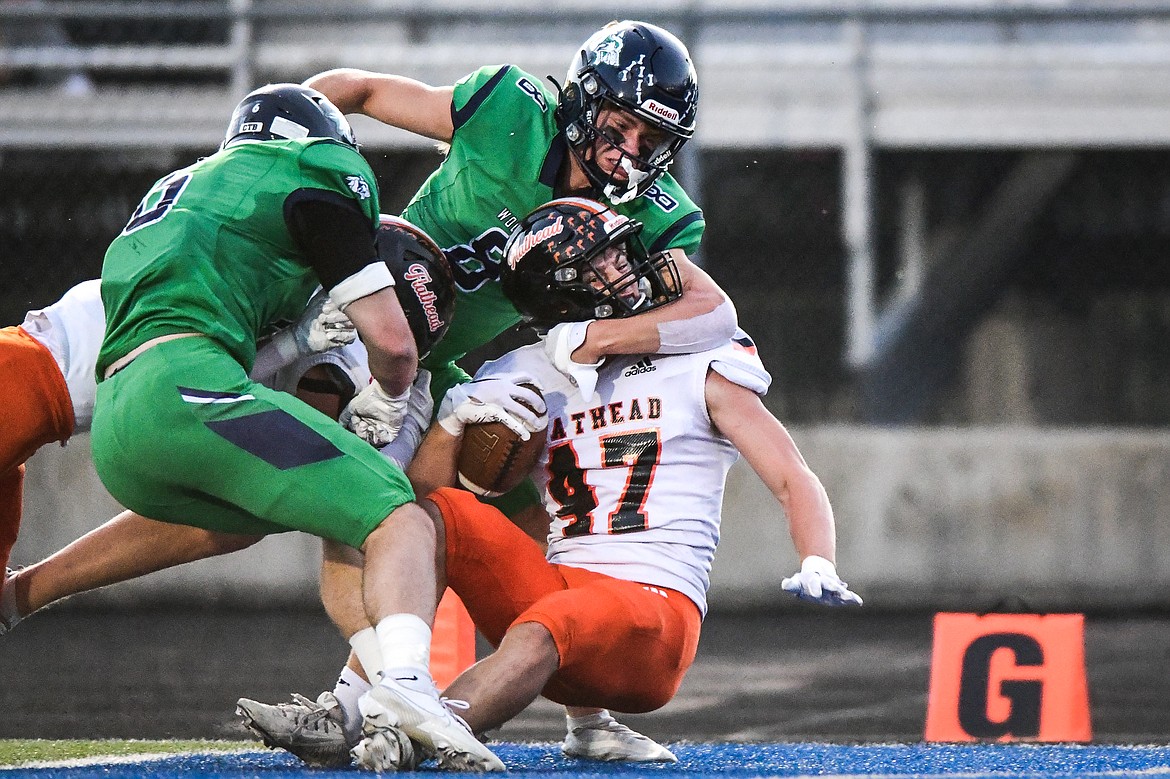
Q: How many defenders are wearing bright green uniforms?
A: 2